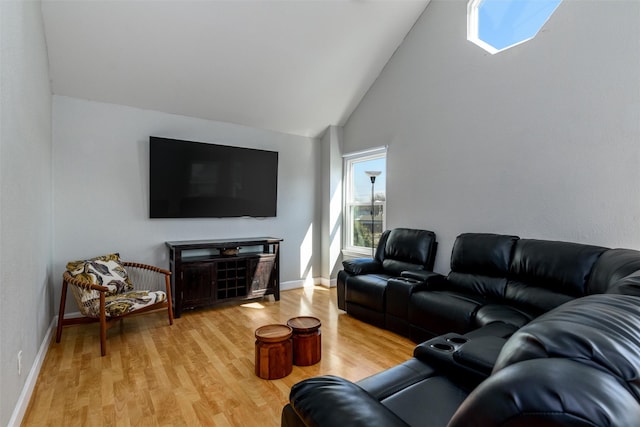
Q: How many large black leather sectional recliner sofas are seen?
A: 1